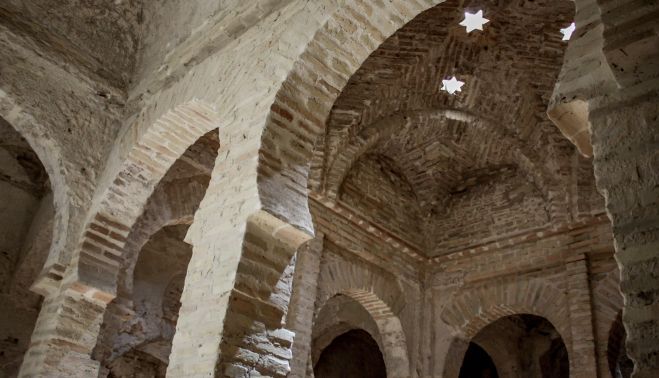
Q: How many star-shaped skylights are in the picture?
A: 3